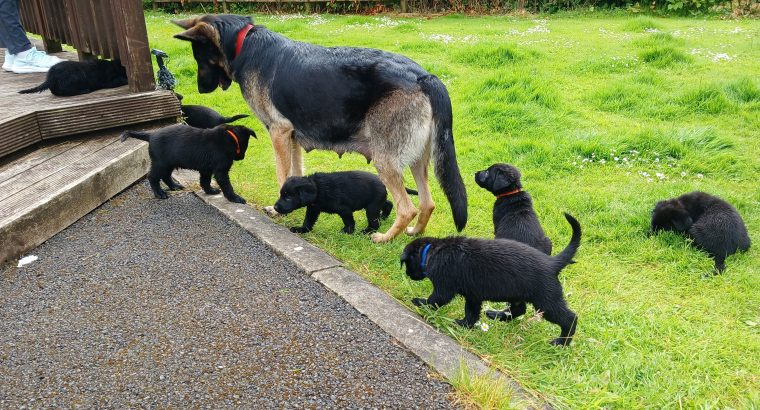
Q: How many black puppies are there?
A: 7